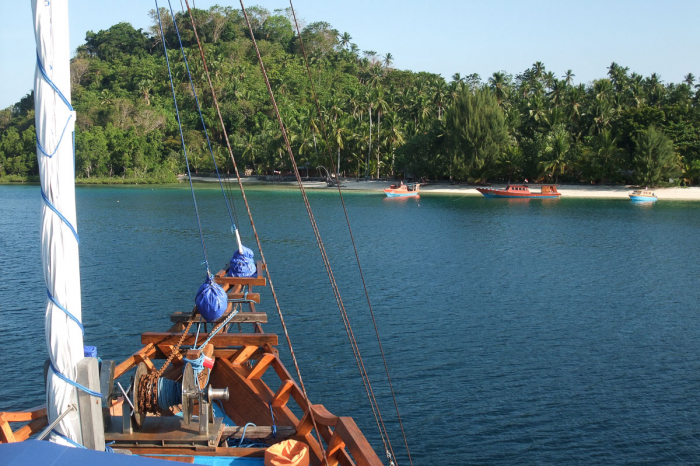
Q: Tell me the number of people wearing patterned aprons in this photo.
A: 0